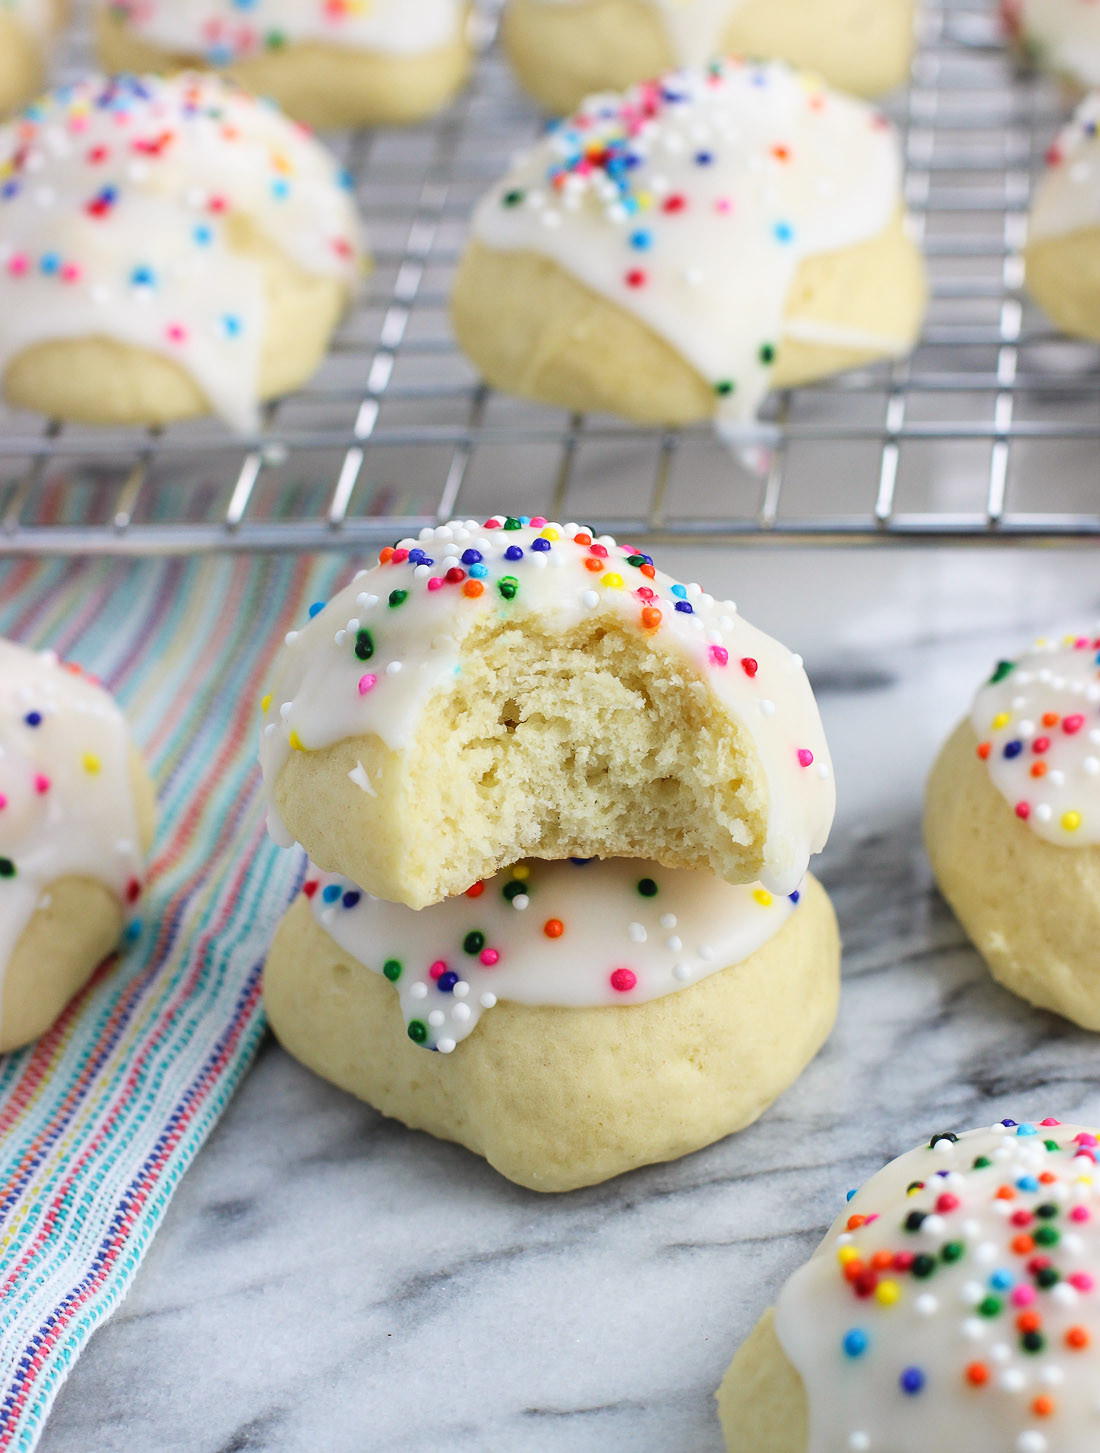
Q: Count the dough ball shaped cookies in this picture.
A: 12